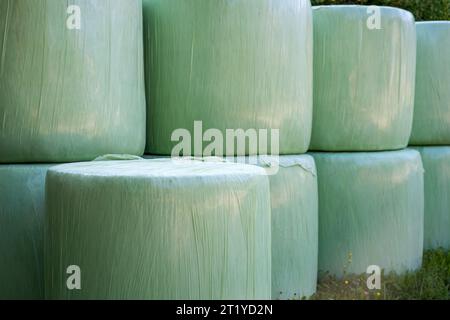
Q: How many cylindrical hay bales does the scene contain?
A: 9